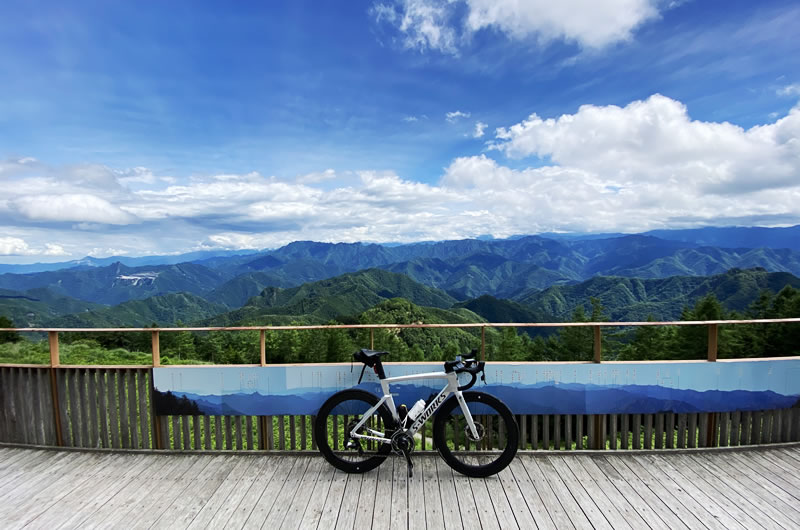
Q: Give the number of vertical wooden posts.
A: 7